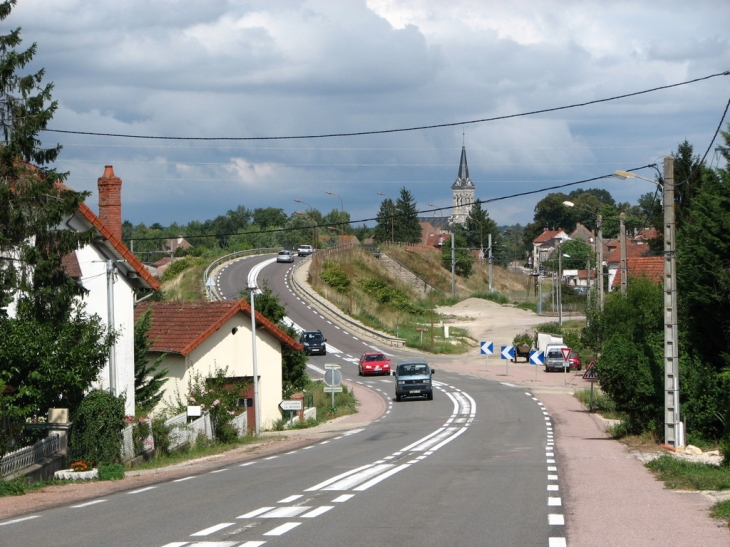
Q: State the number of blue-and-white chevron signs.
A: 3